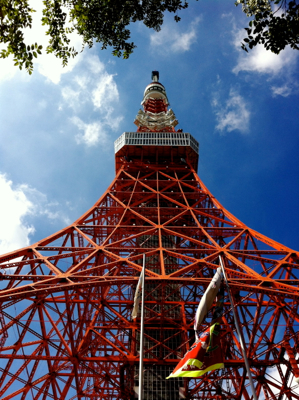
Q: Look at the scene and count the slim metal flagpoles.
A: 2